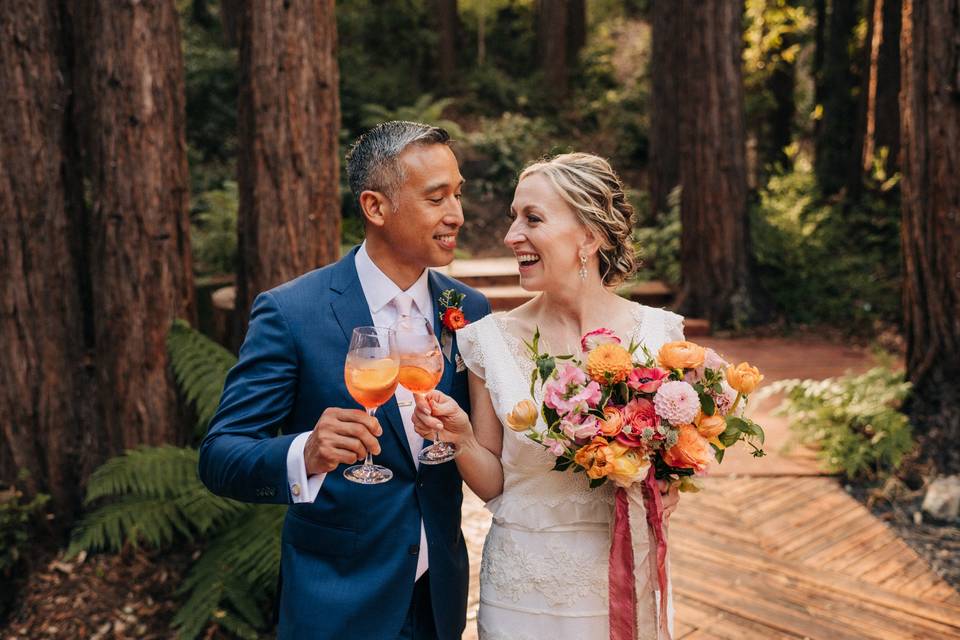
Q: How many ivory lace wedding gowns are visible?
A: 1